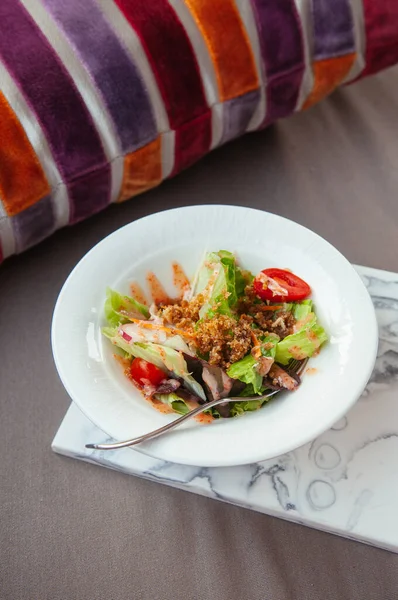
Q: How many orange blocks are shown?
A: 4